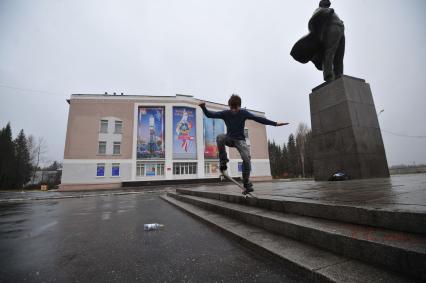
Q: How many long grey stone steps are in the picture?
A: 3